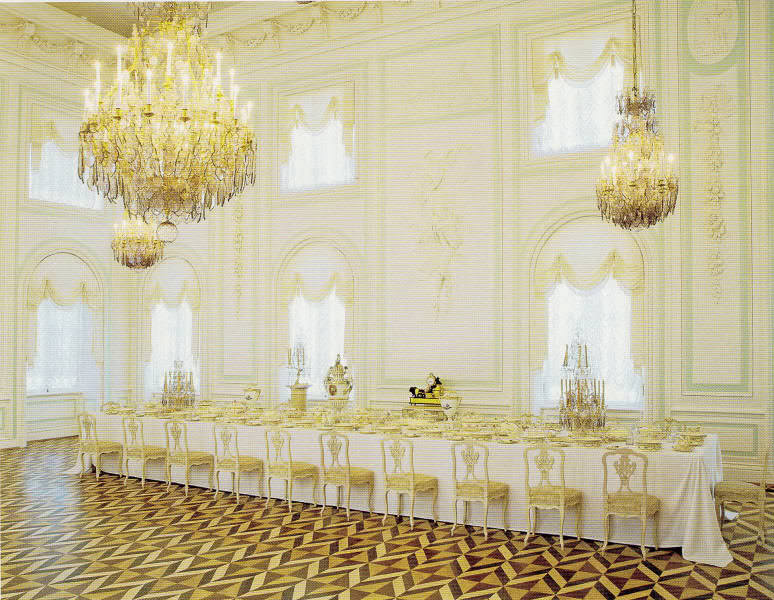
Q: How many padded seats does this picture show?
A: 11